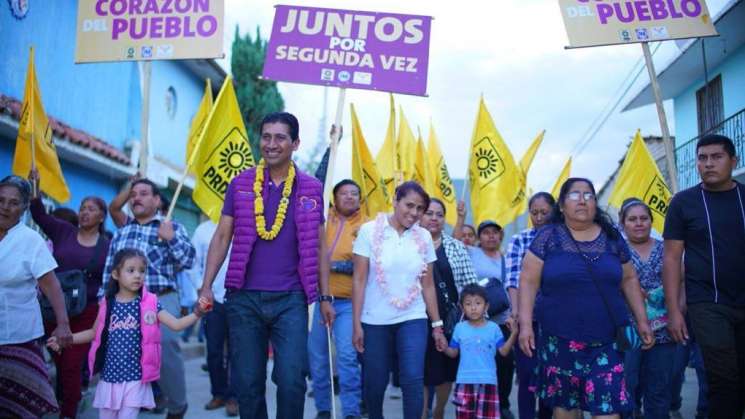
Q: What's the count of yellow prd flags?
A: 12